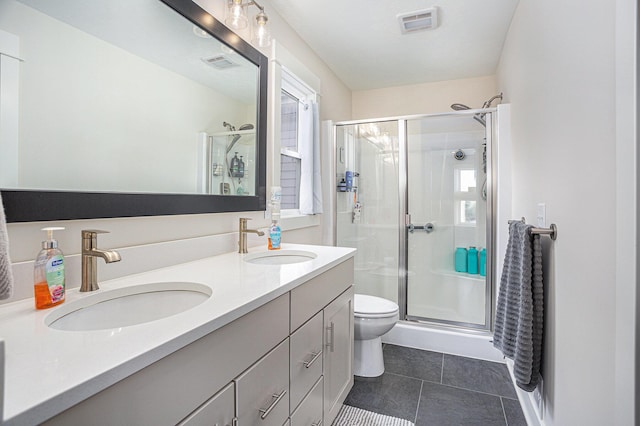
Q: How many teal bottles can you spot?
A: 3